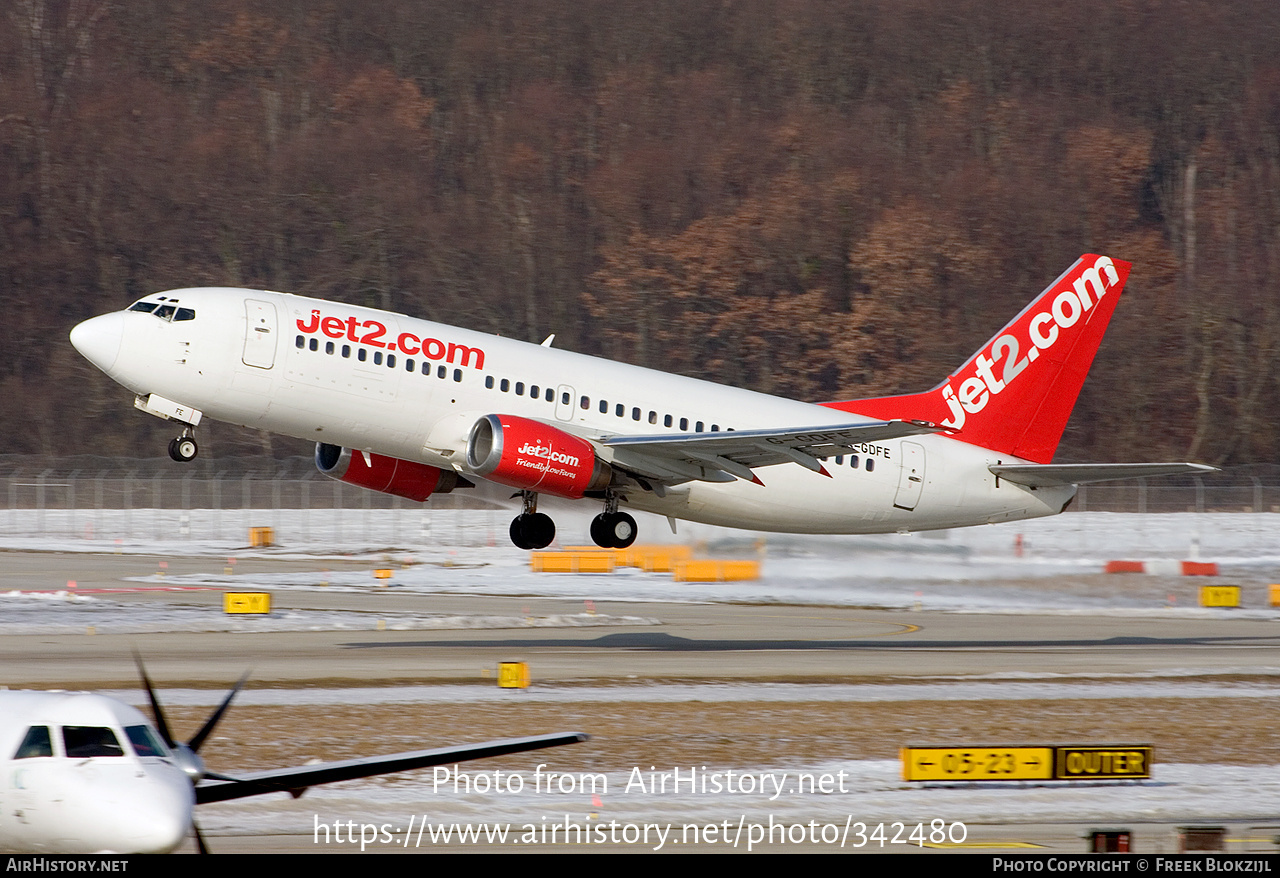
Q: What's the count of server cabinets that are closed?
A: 0